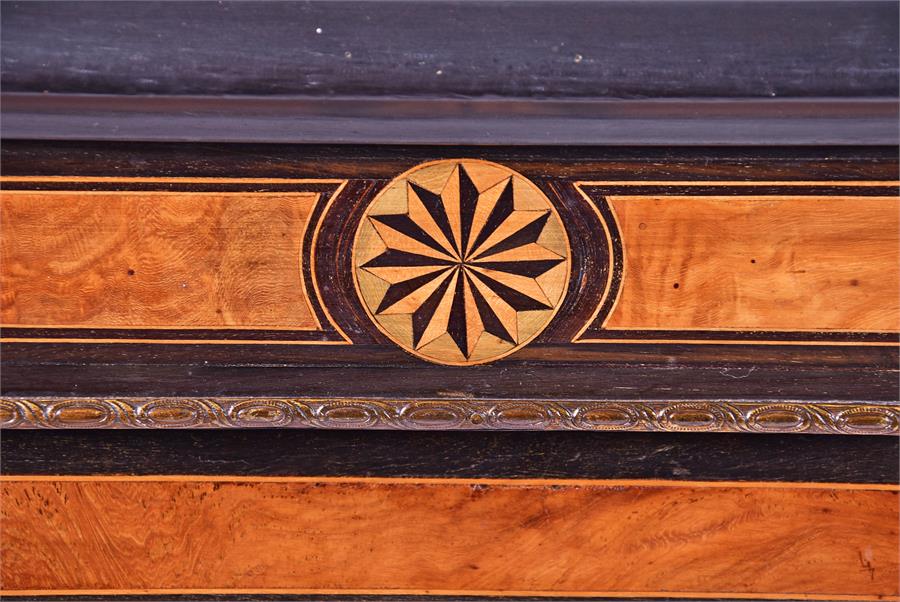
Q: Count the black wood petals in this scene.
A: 12